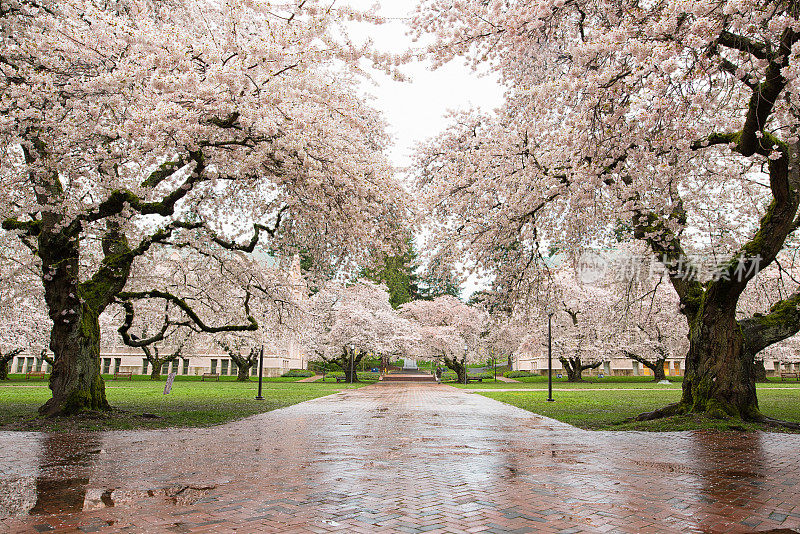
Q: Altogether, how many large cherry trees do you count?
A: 2